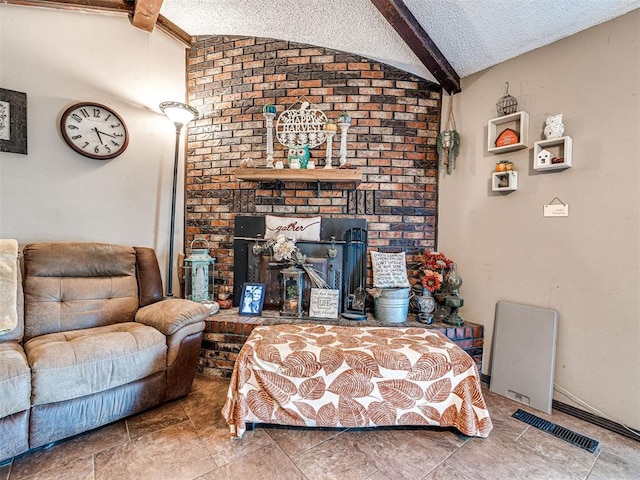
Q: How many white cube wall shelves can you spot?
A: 3